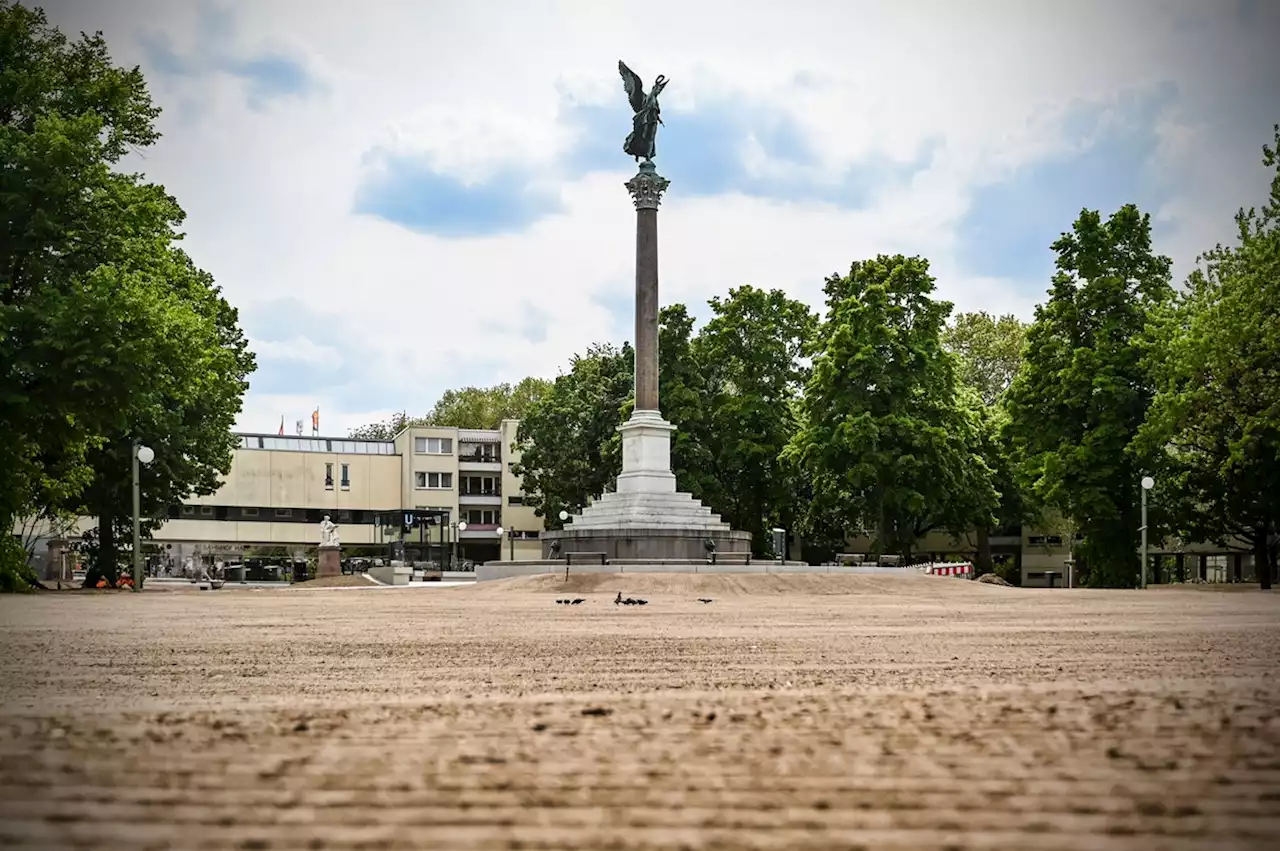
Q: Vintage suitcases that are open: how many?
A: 0